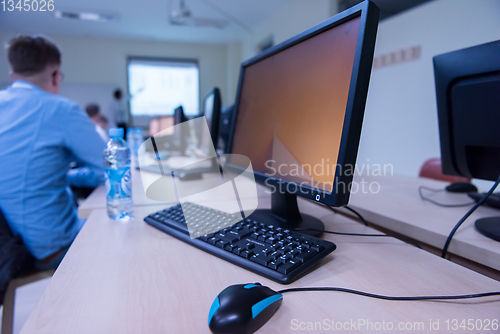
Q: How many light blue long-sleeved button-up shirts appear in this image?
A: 1